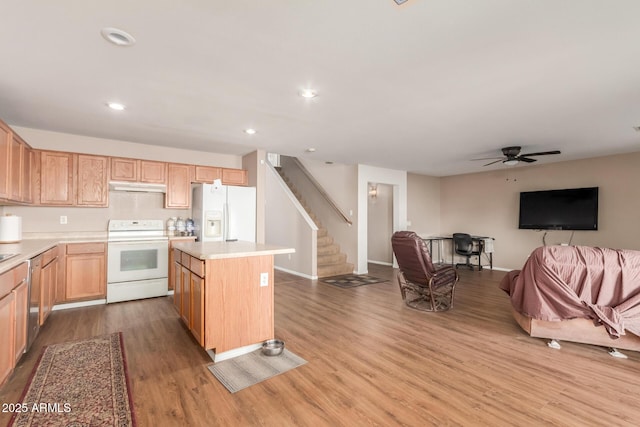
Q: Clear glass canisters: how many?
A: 3